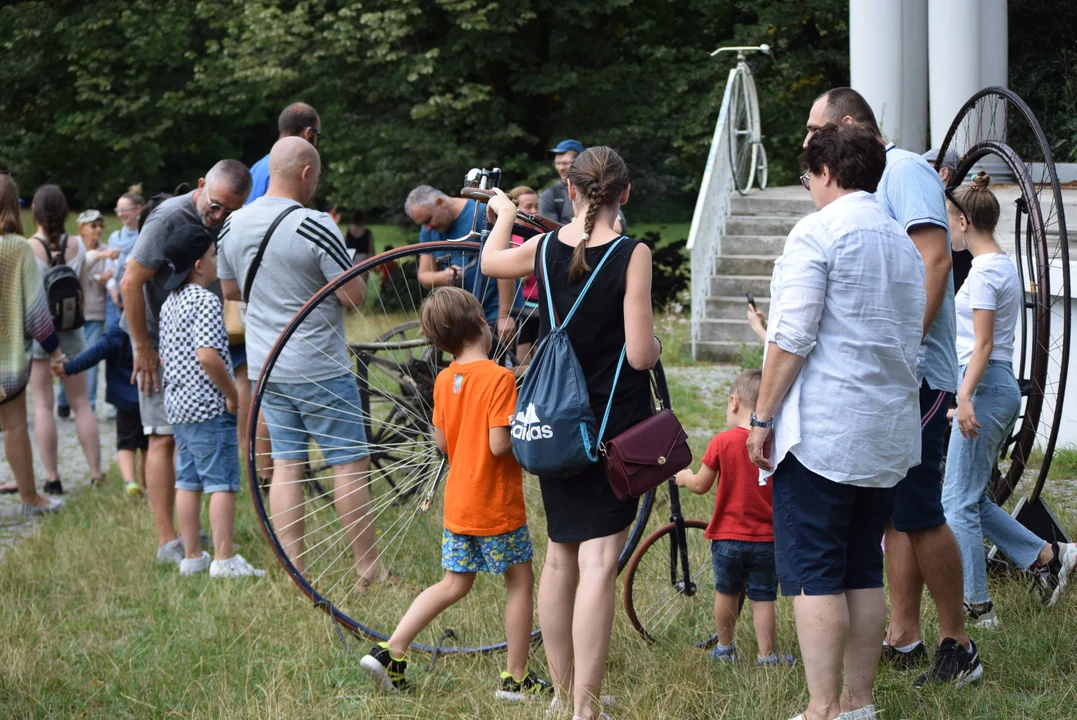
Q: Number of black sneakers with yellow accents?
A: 2